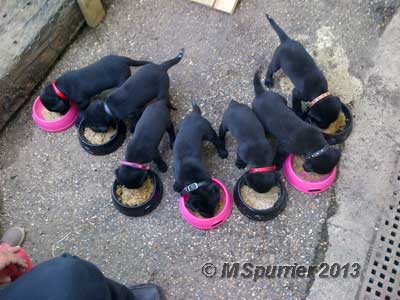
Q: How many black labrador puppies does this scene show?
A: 7